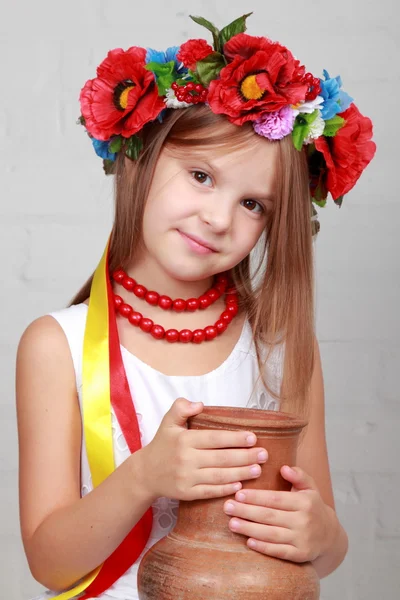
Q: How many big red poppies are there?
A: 3